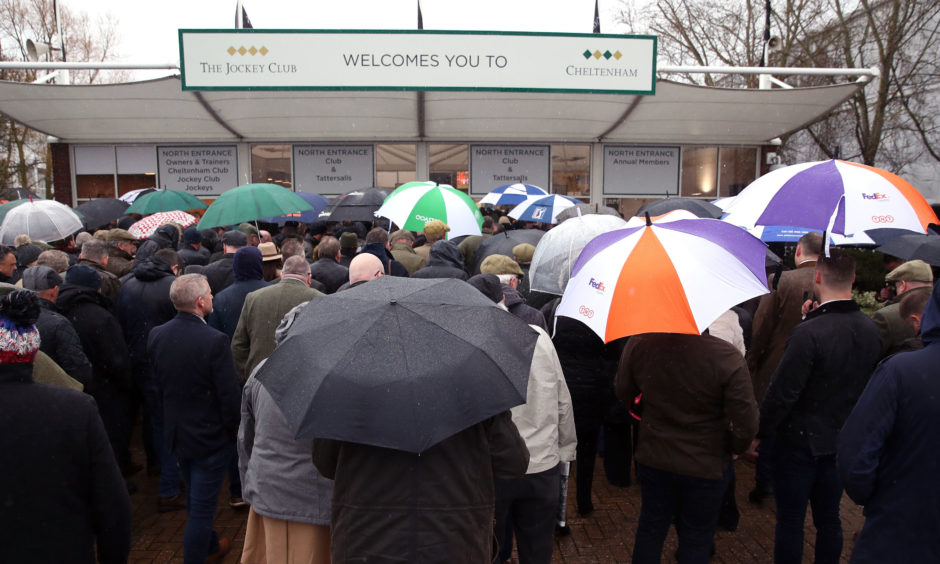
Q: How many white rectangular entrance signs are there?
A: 4